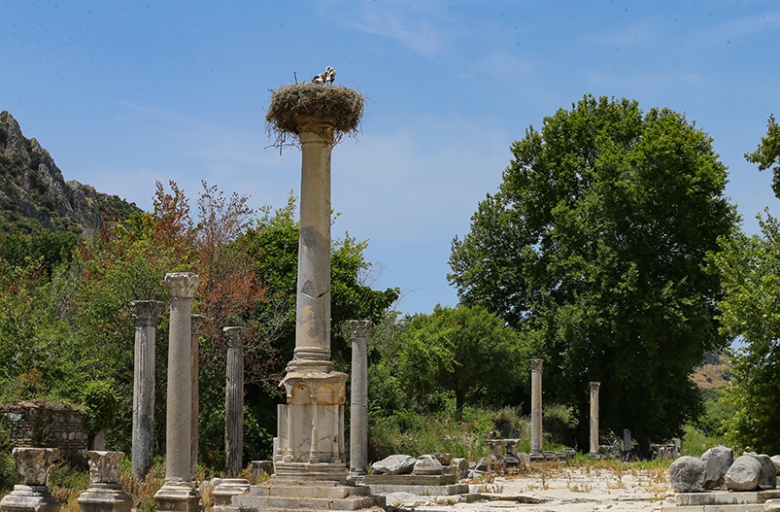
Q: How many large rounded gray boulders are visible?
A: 4